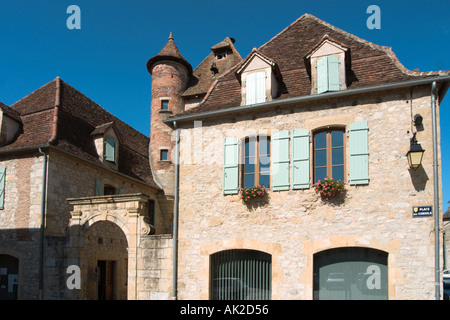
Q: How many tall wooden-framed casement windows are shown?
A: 2